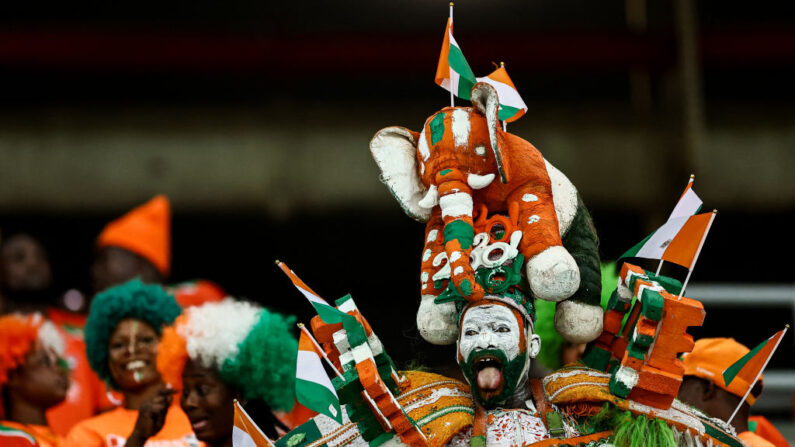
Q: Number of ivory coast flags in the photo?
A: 8